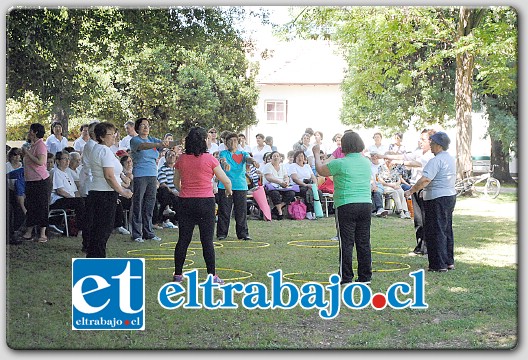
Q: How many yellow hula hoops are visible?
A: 9